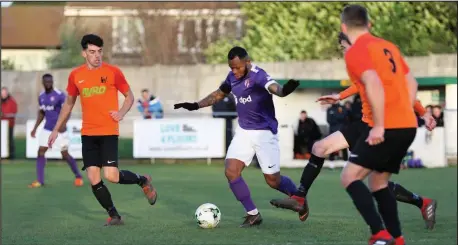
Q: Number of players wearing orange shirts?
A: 3